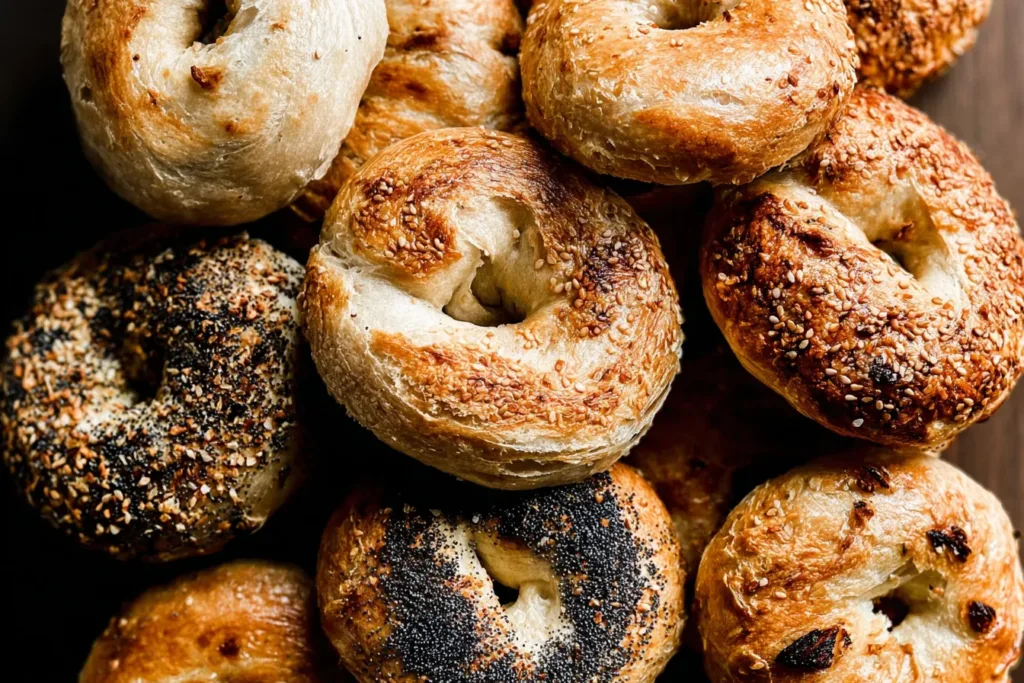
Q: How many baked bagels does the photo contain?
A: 11